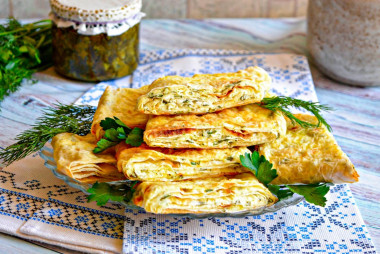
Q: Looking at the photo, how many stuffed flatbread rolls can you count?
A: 7